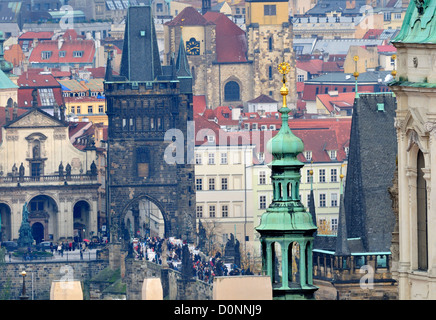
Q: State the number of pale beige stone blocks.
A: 3